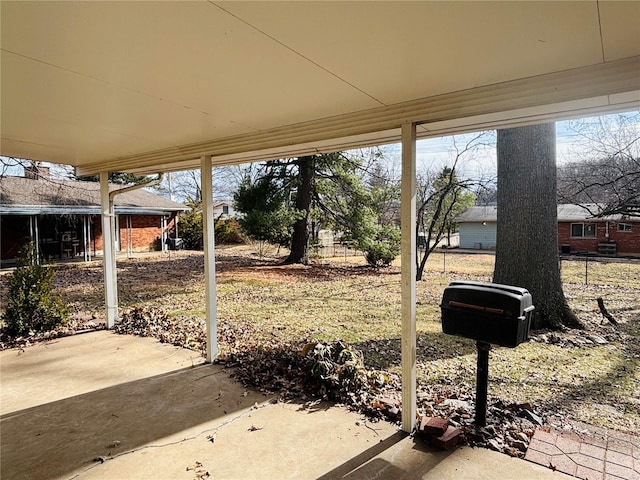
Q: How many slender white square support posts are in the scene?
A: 3